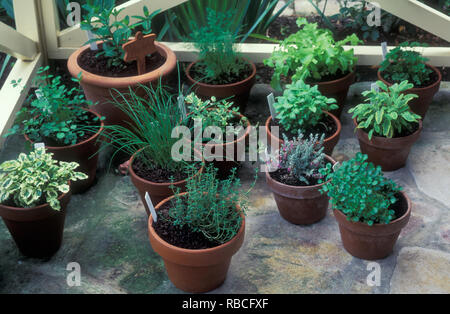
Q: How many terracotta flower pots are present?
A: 13